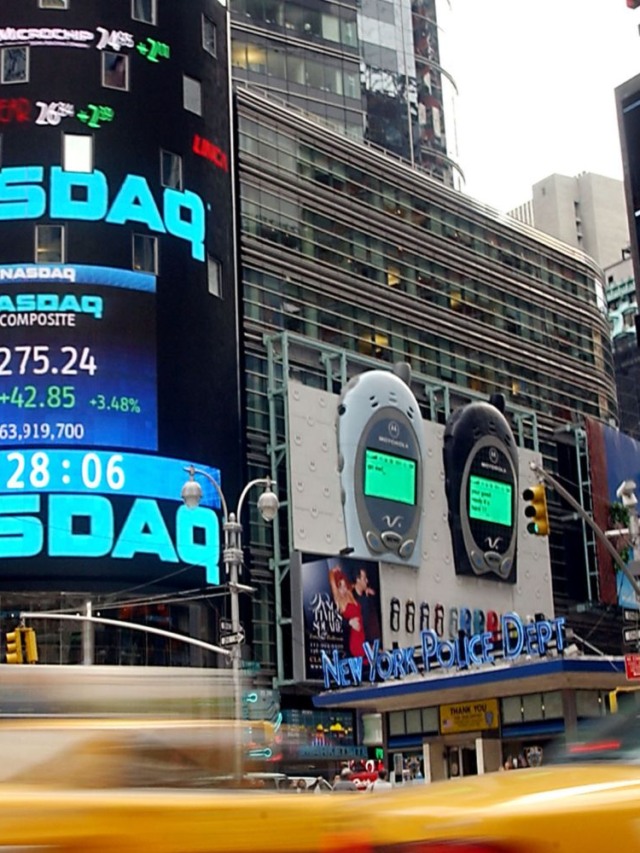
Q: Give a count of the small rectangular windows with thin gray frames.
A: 11